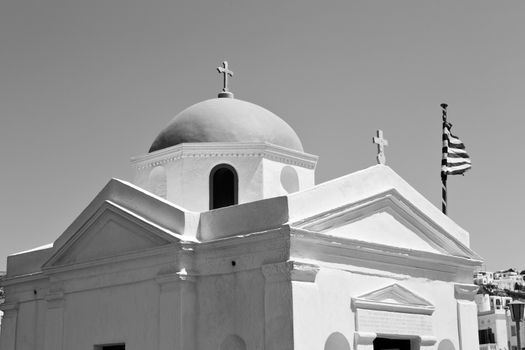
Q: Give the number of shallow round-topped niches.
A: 5